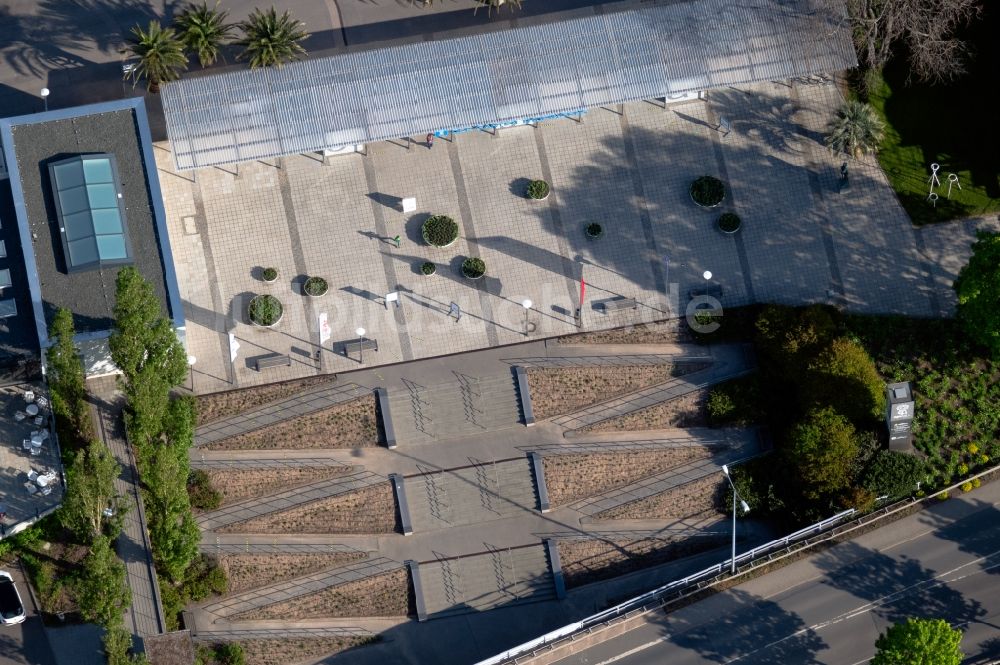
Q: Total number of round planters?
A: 10